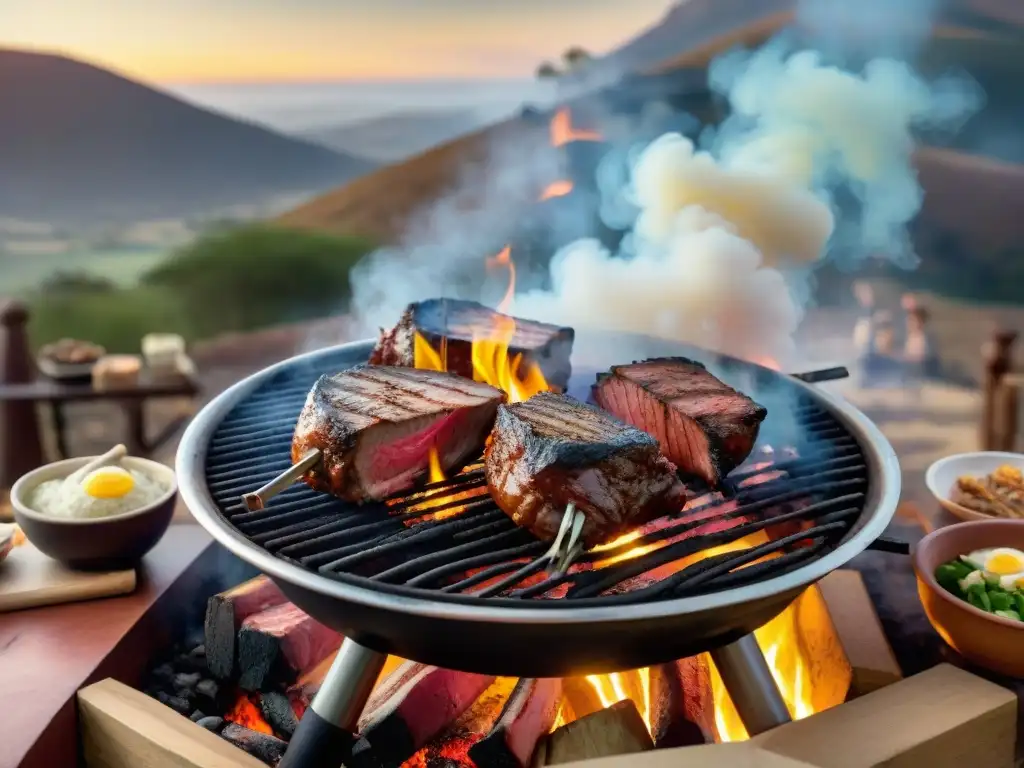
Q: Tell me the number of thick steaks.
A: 4